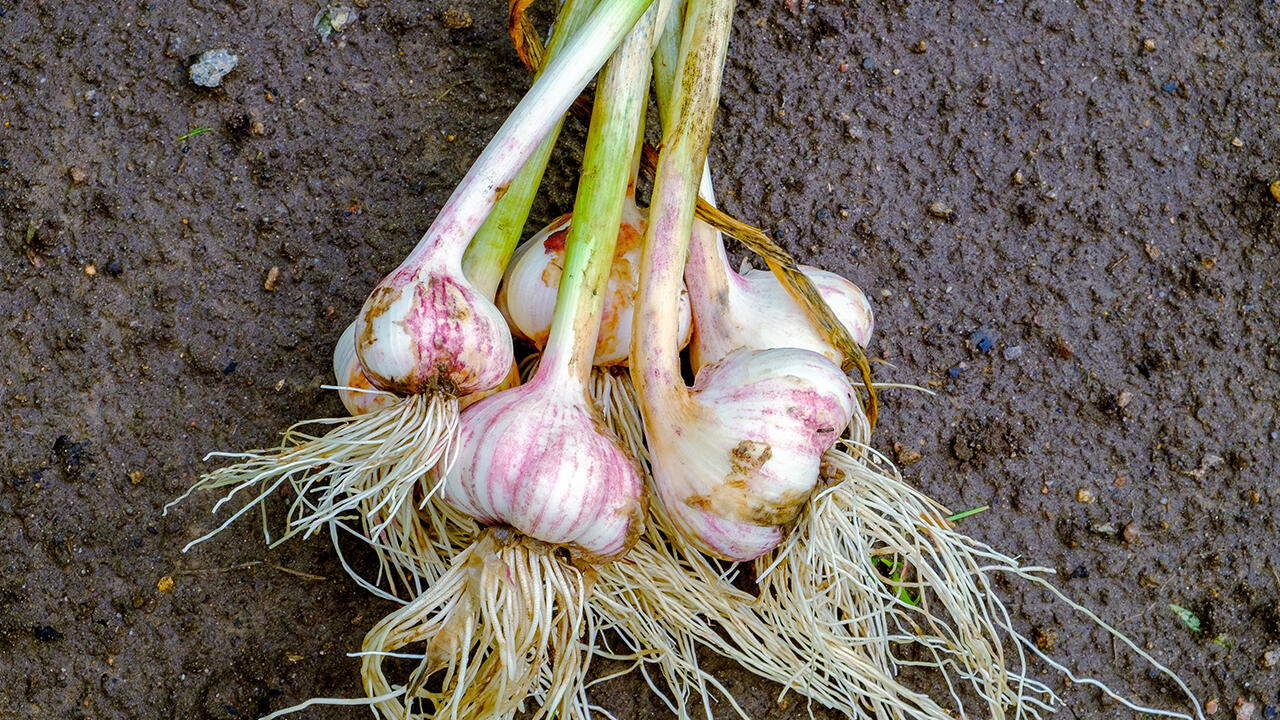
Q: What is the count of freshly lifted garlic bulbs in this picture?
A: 6